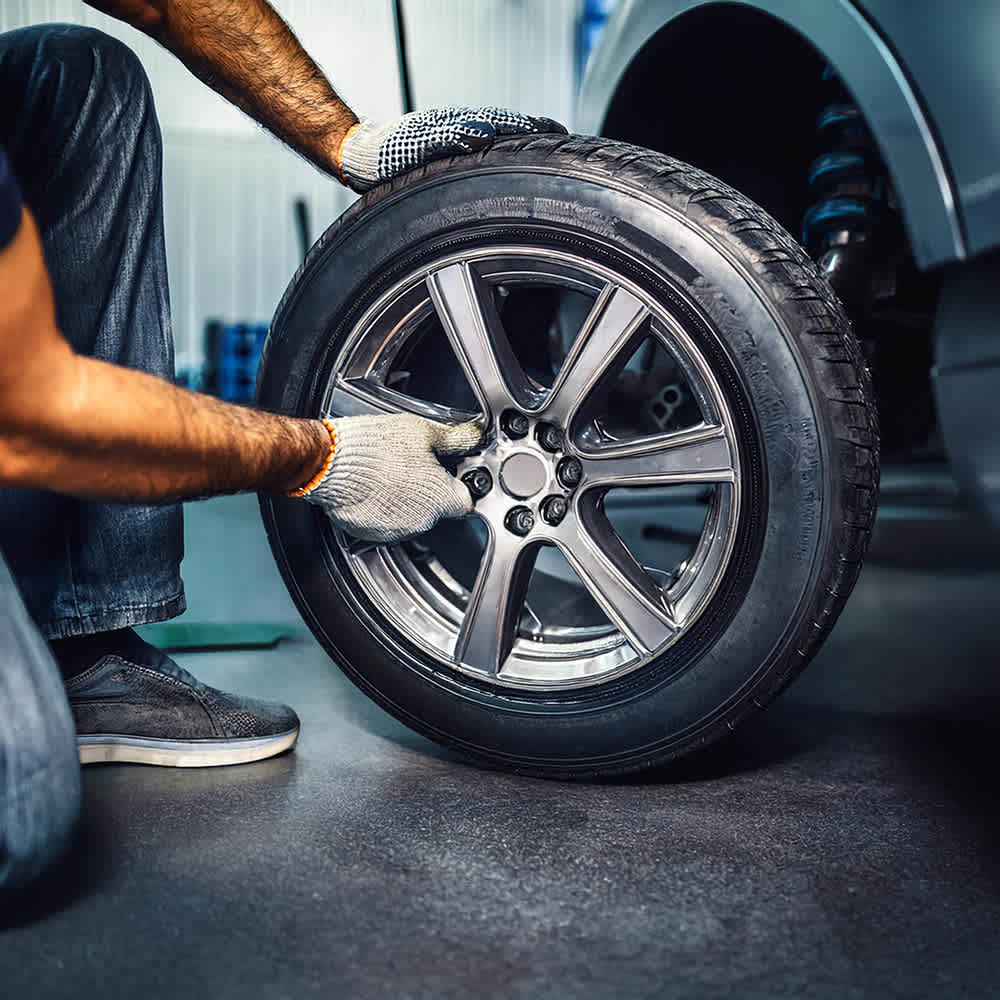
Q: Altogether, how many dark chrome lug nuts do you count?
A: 6